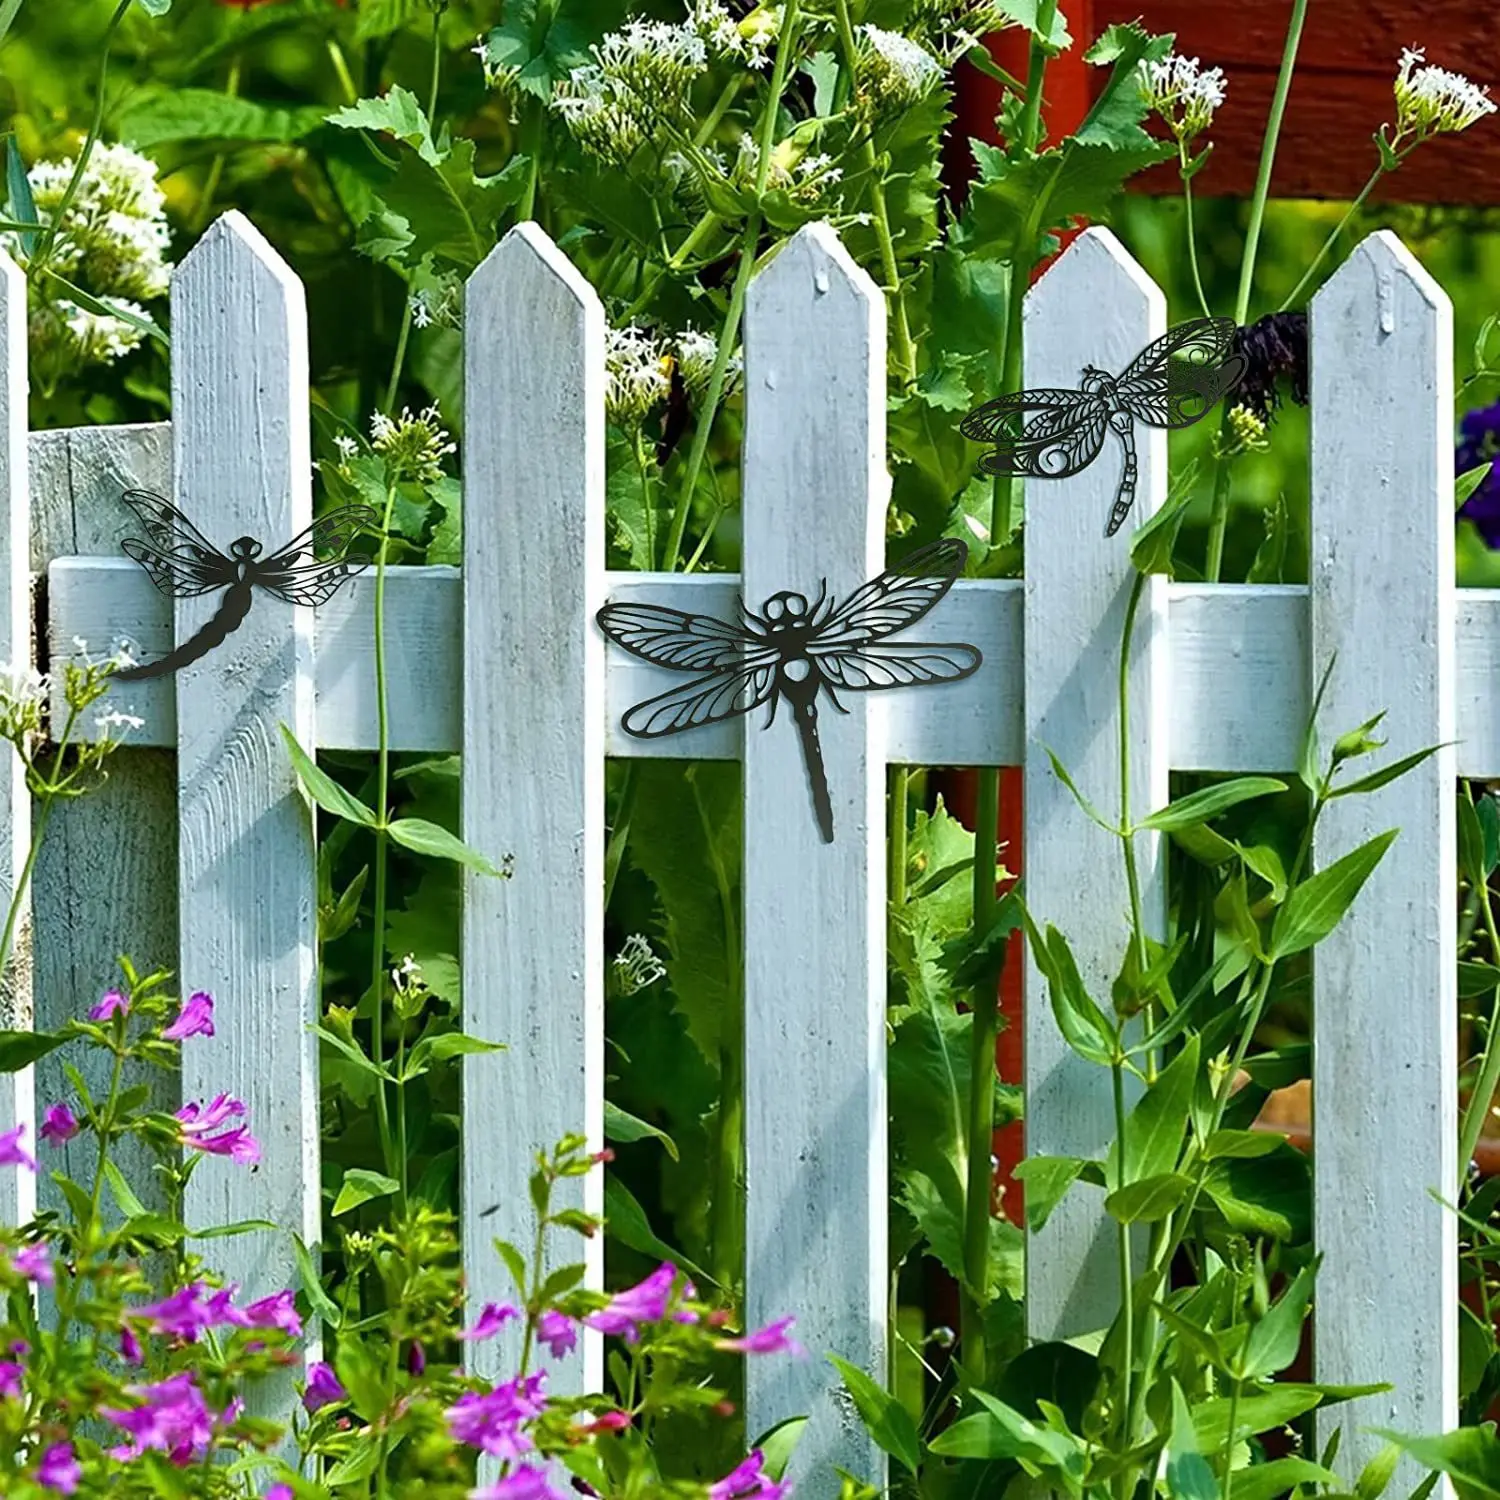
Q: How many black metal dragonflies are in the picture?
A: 3